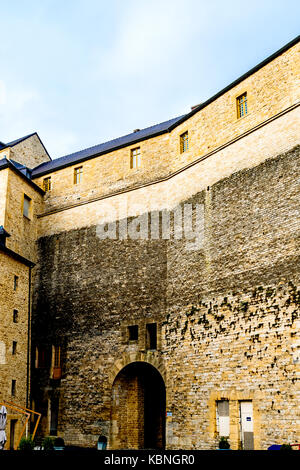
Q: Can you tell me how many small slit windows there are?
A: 4